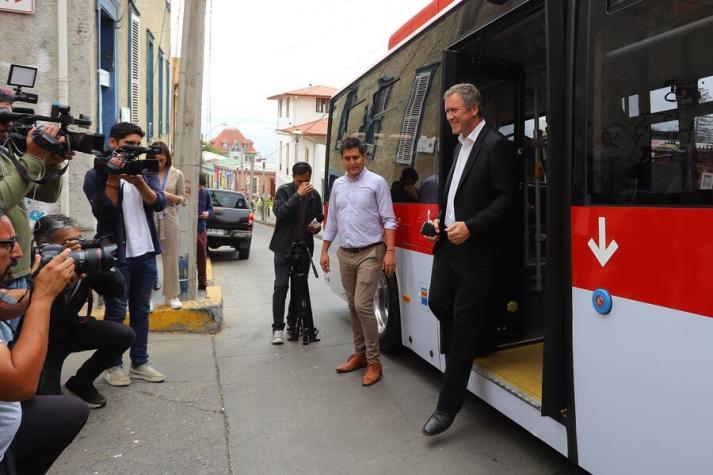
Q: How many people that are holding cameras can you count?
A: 4